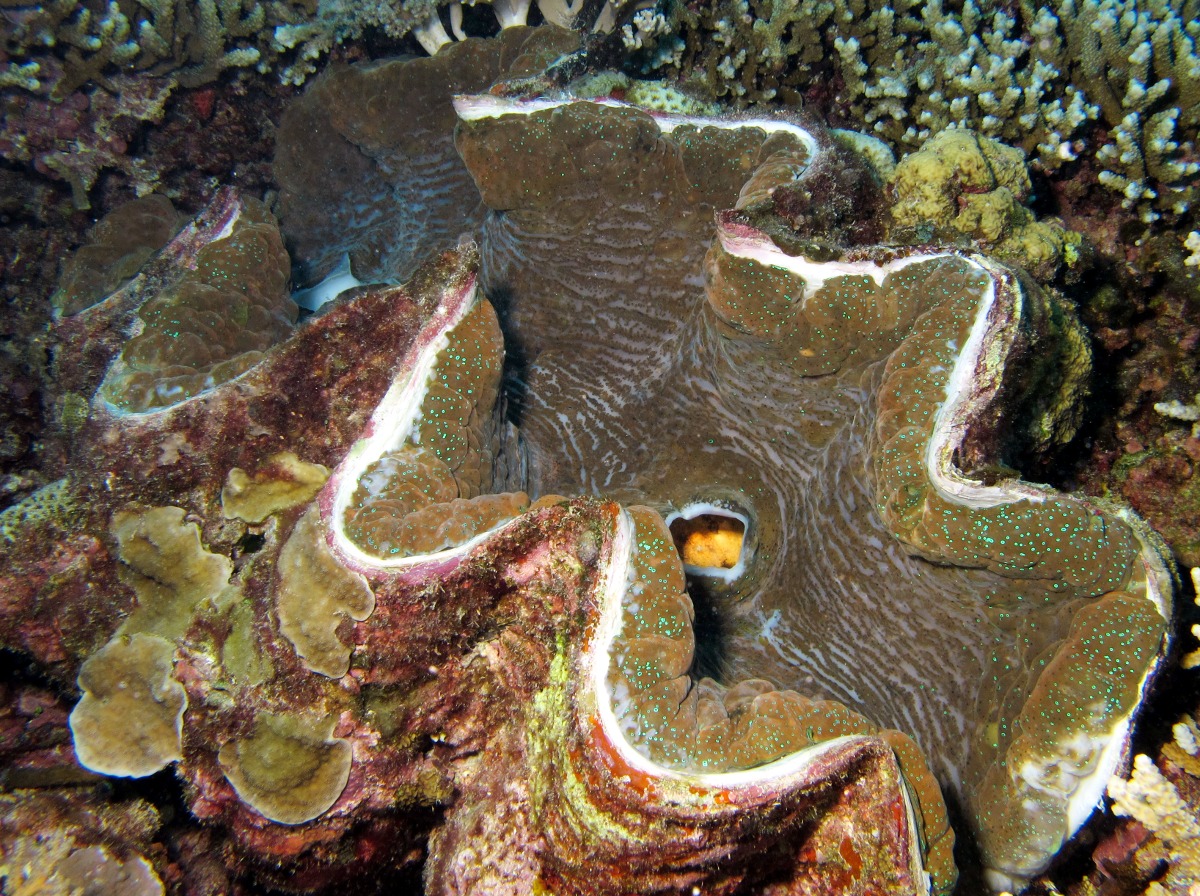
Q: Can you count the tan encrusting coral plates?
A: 5